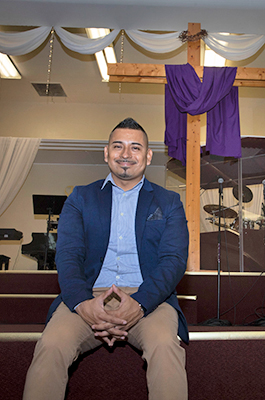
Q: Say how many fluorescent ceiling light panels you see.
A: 3